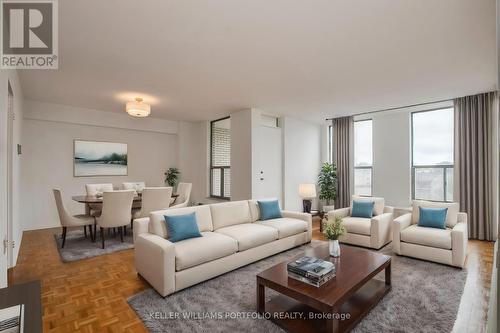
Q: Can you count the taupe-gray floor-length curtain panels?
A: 2